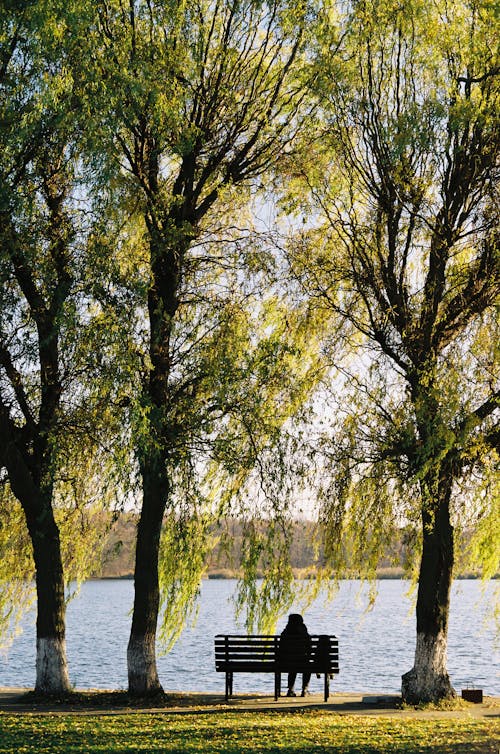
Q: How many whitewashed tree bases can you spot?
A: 3